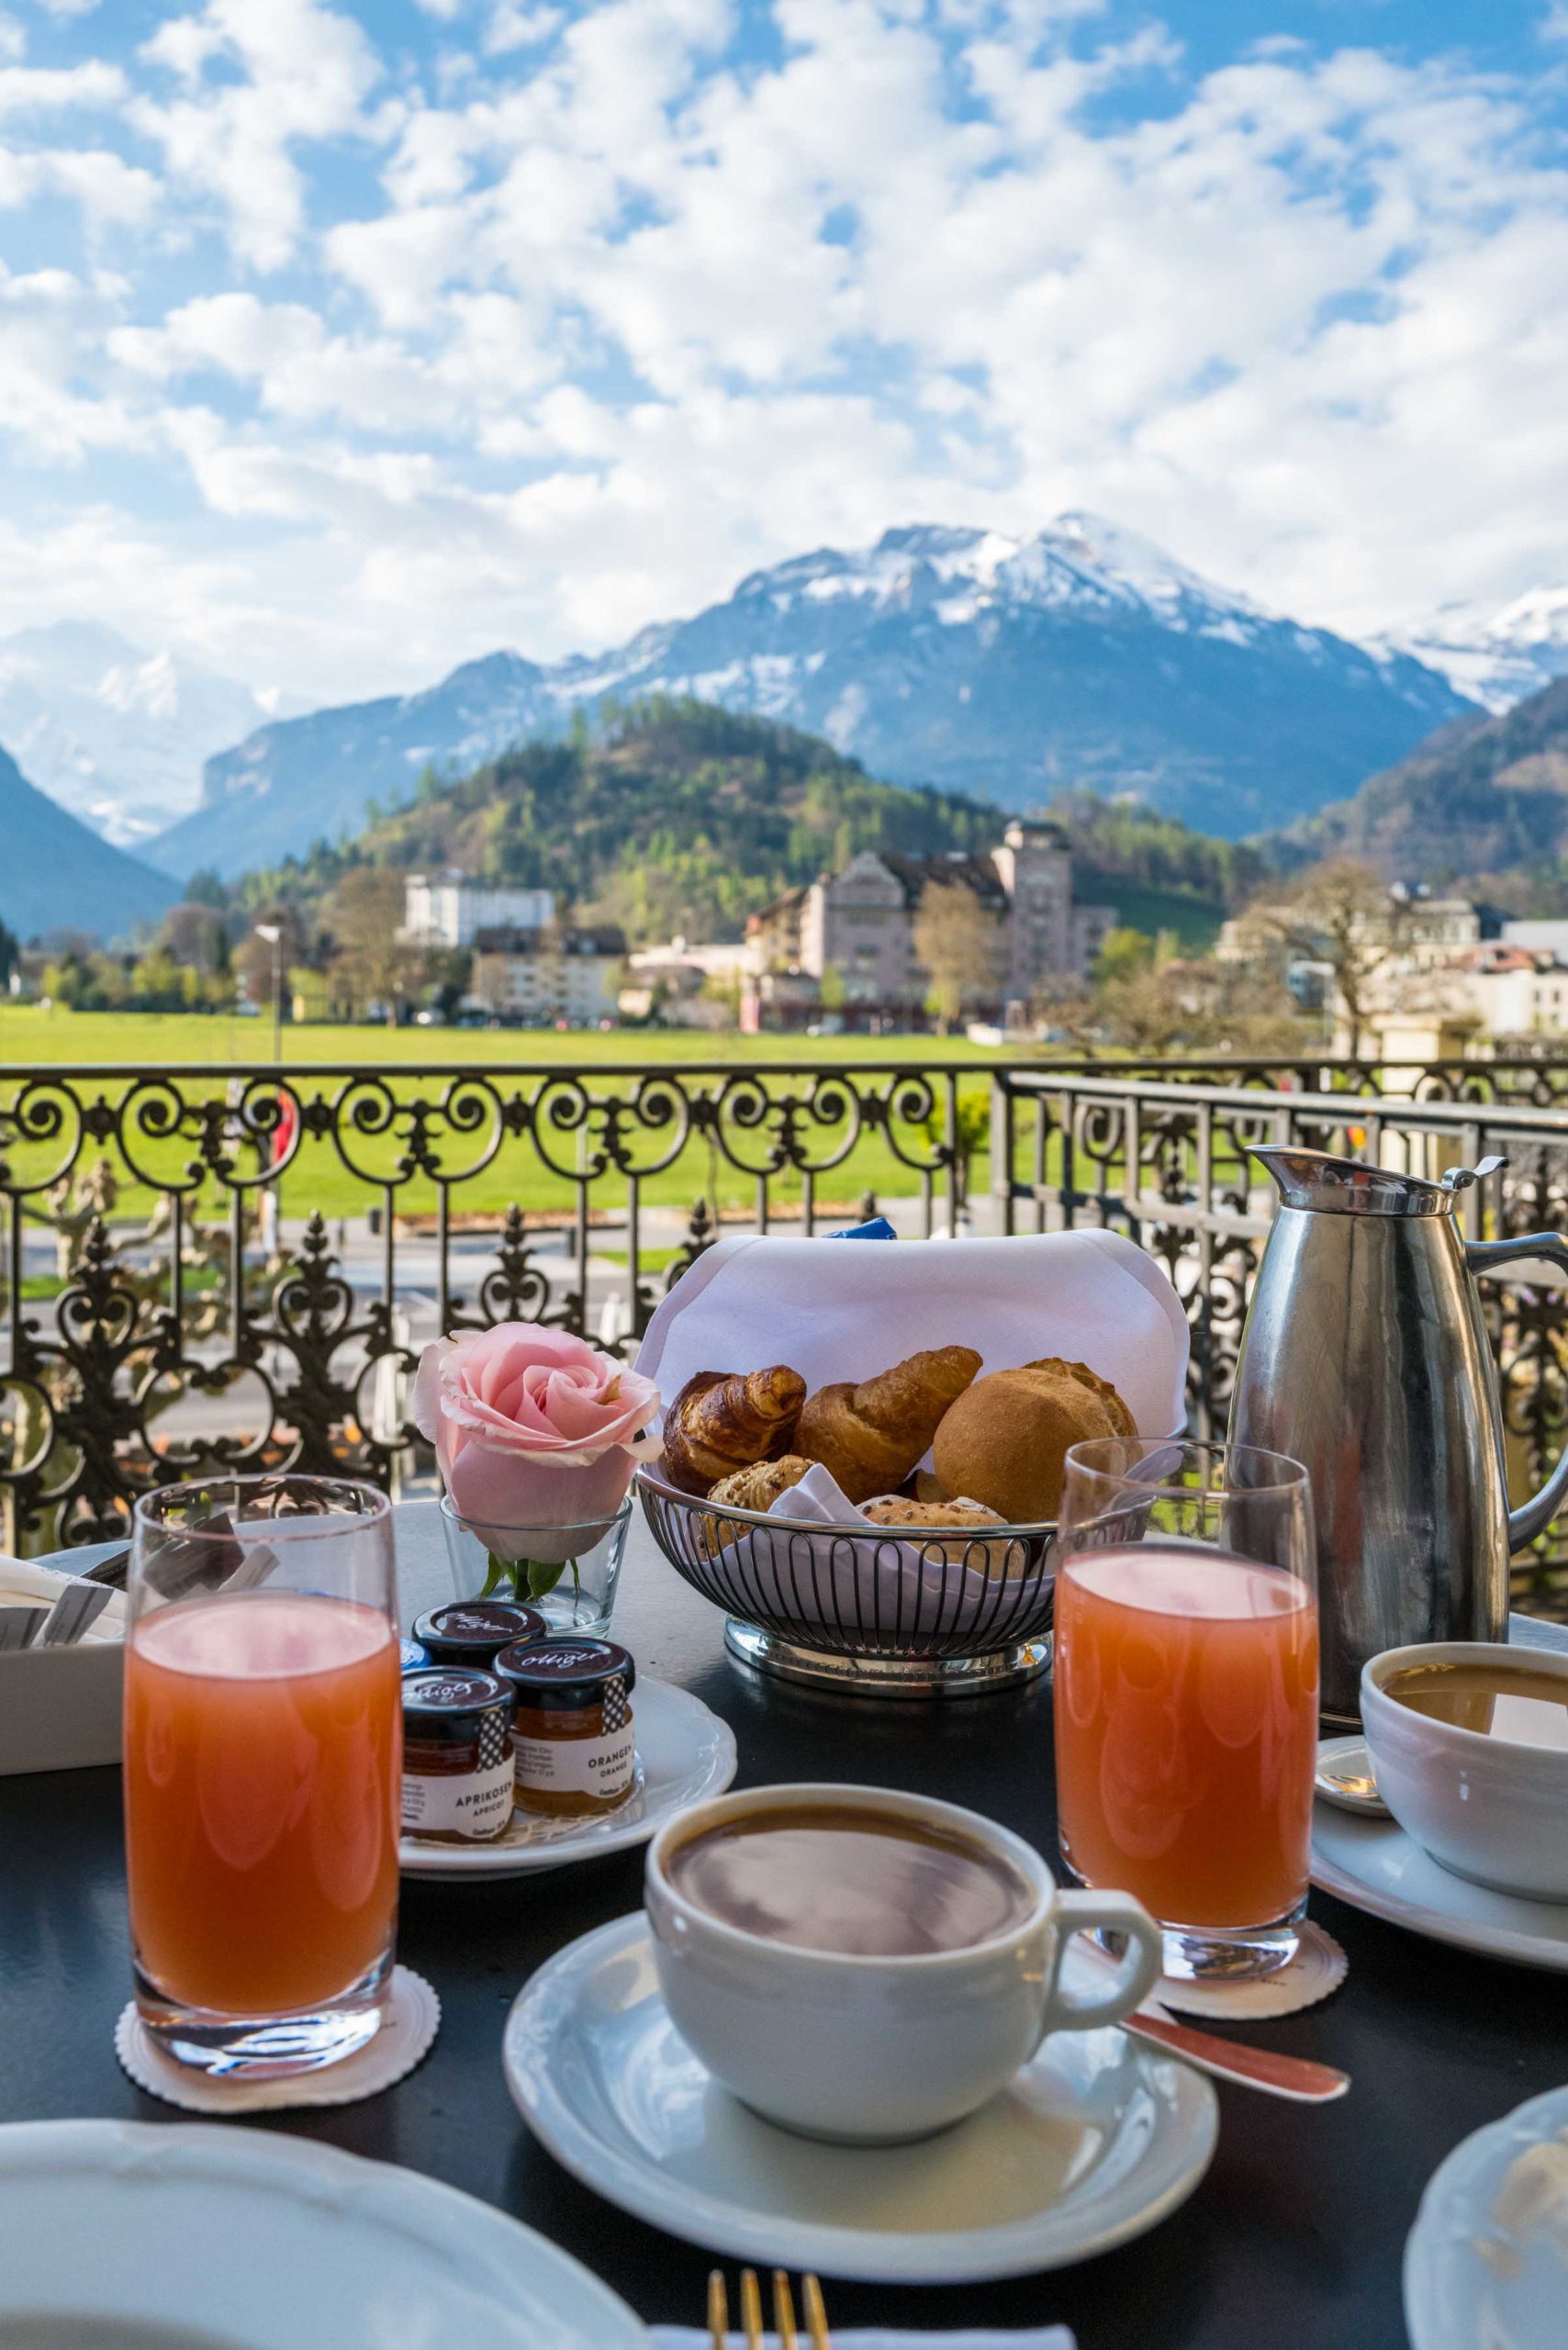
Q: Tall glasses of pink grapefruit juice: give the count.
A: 2